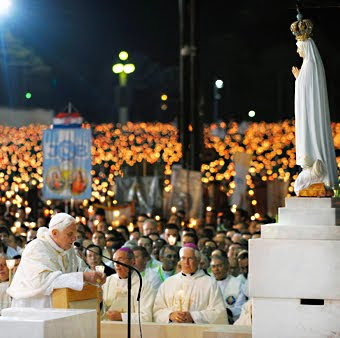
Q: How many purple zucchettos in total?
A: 2